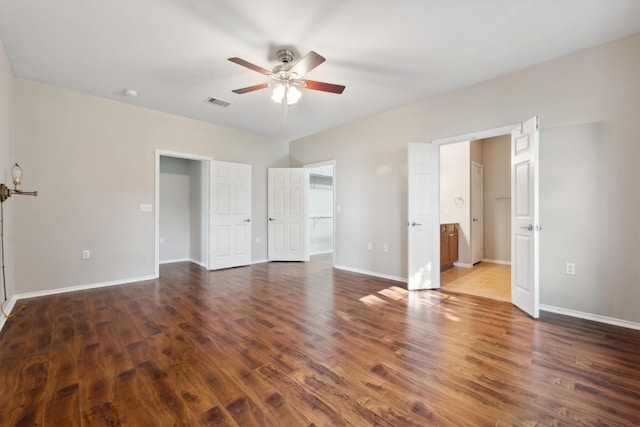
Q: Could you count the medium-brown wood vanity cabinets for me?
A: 1